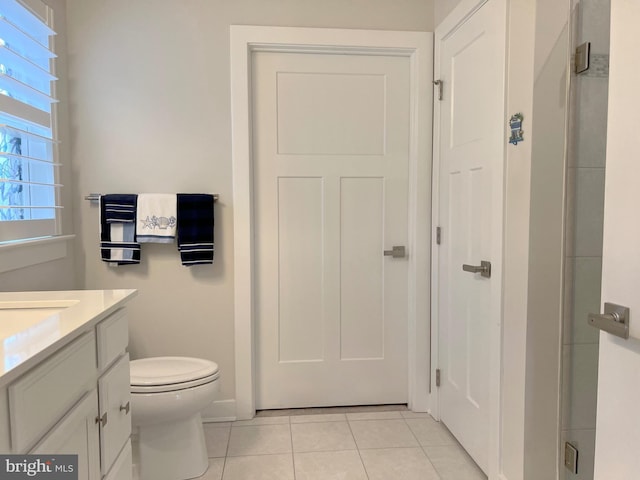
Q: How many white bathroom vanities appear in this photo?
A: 1